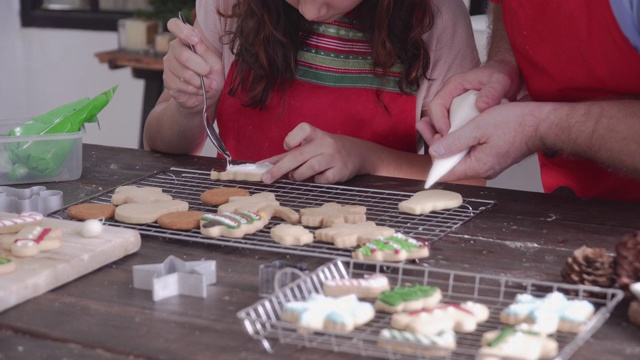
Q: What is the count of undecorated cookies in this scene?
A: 11